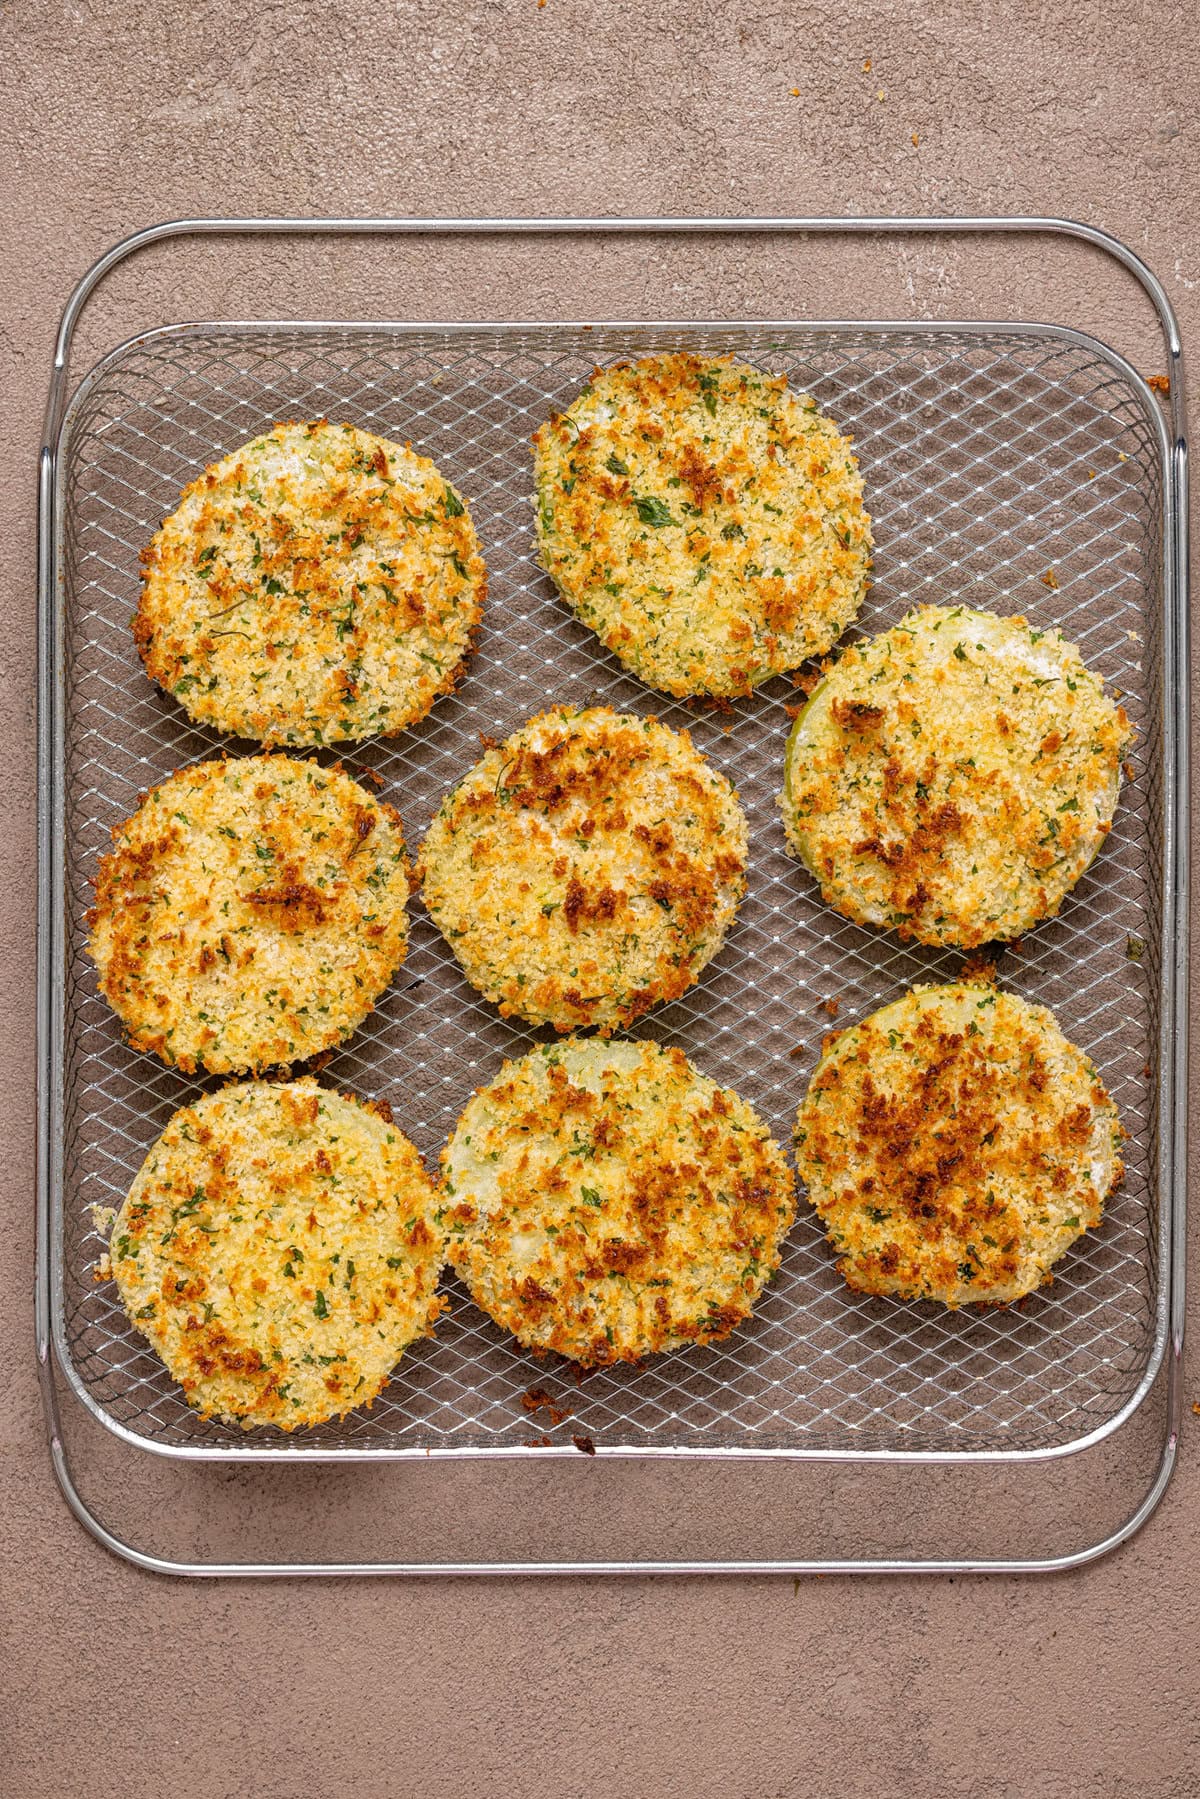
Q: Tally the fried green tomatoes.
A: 8